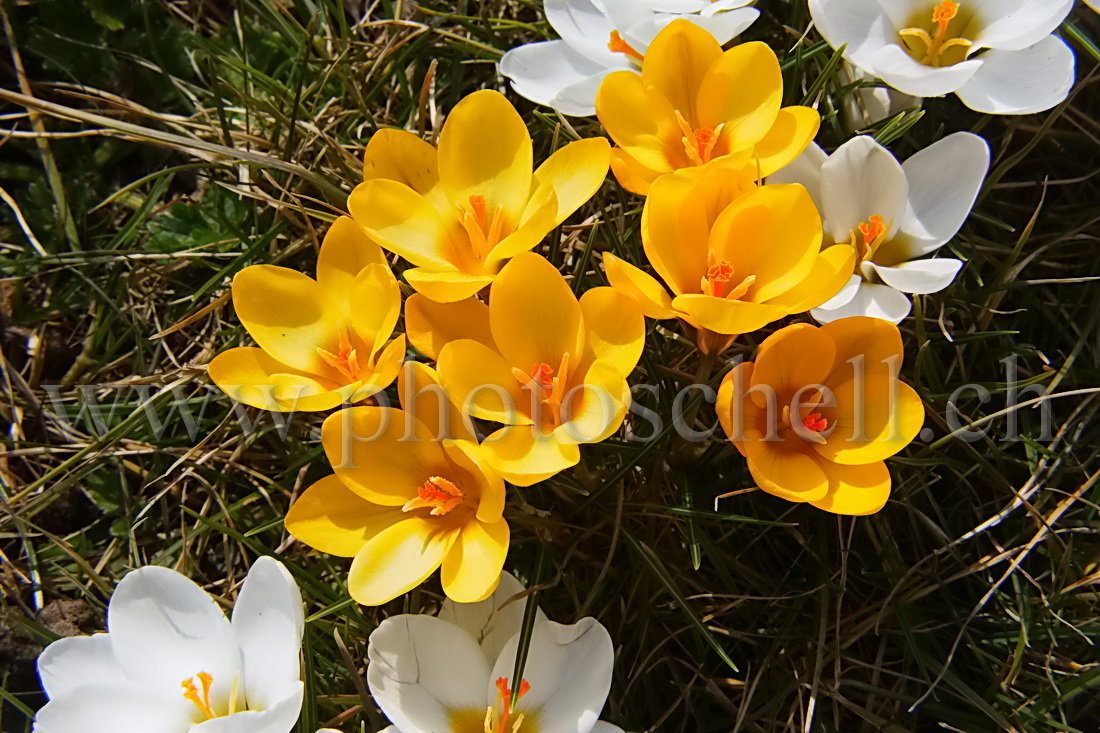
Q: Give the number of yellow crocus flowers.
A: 7